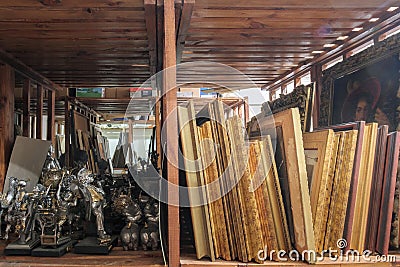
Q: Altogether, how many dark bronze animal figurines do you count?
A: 2